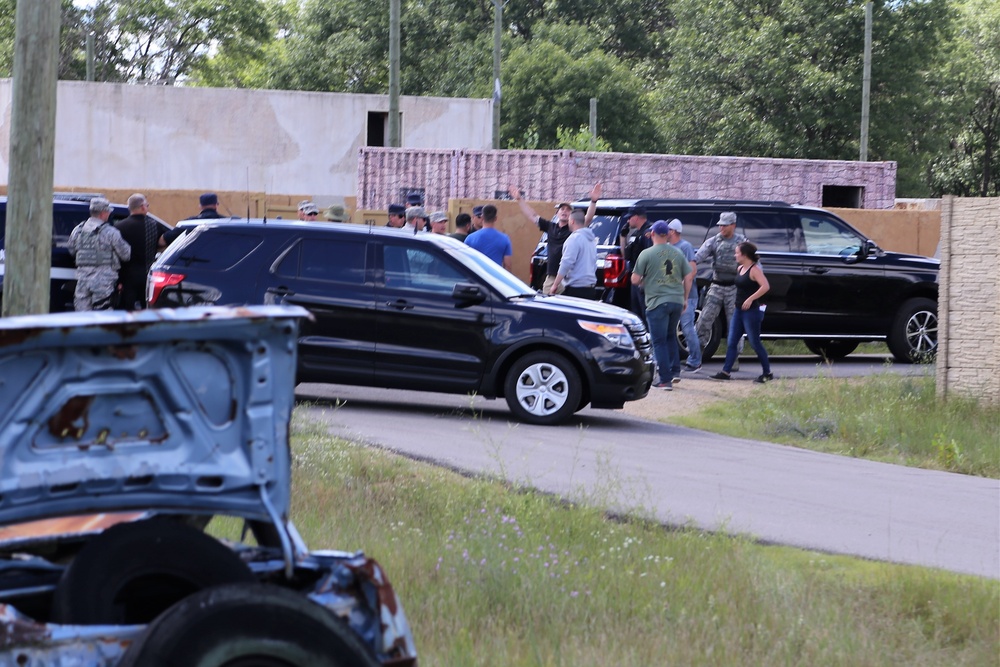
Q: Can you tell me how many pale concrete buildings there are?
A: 1